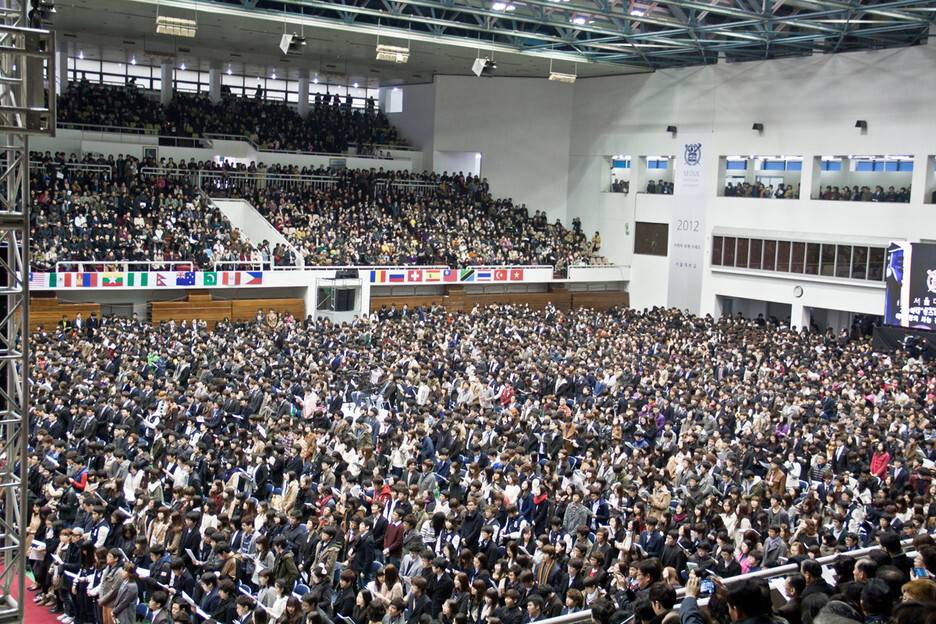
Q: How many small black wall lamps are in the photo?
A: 3